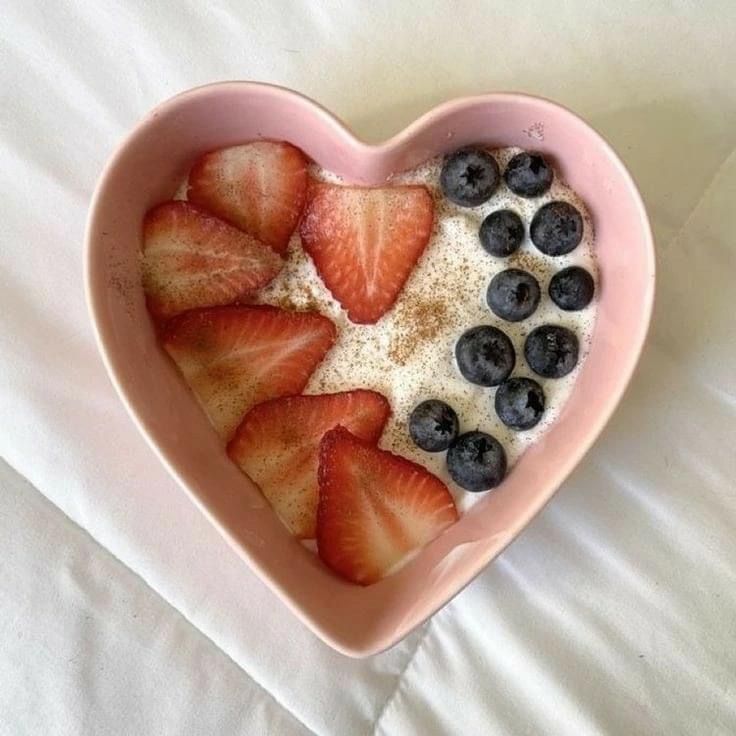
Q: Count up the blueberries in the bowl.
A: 11